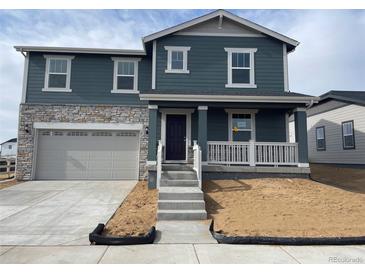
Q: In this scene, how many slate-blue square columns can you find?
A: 3